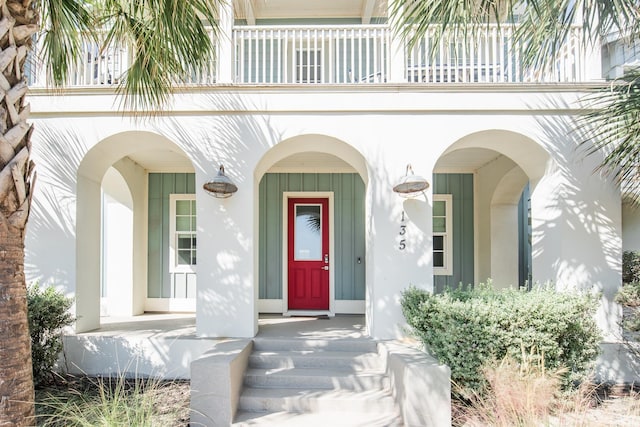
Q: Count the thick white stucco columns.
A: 4